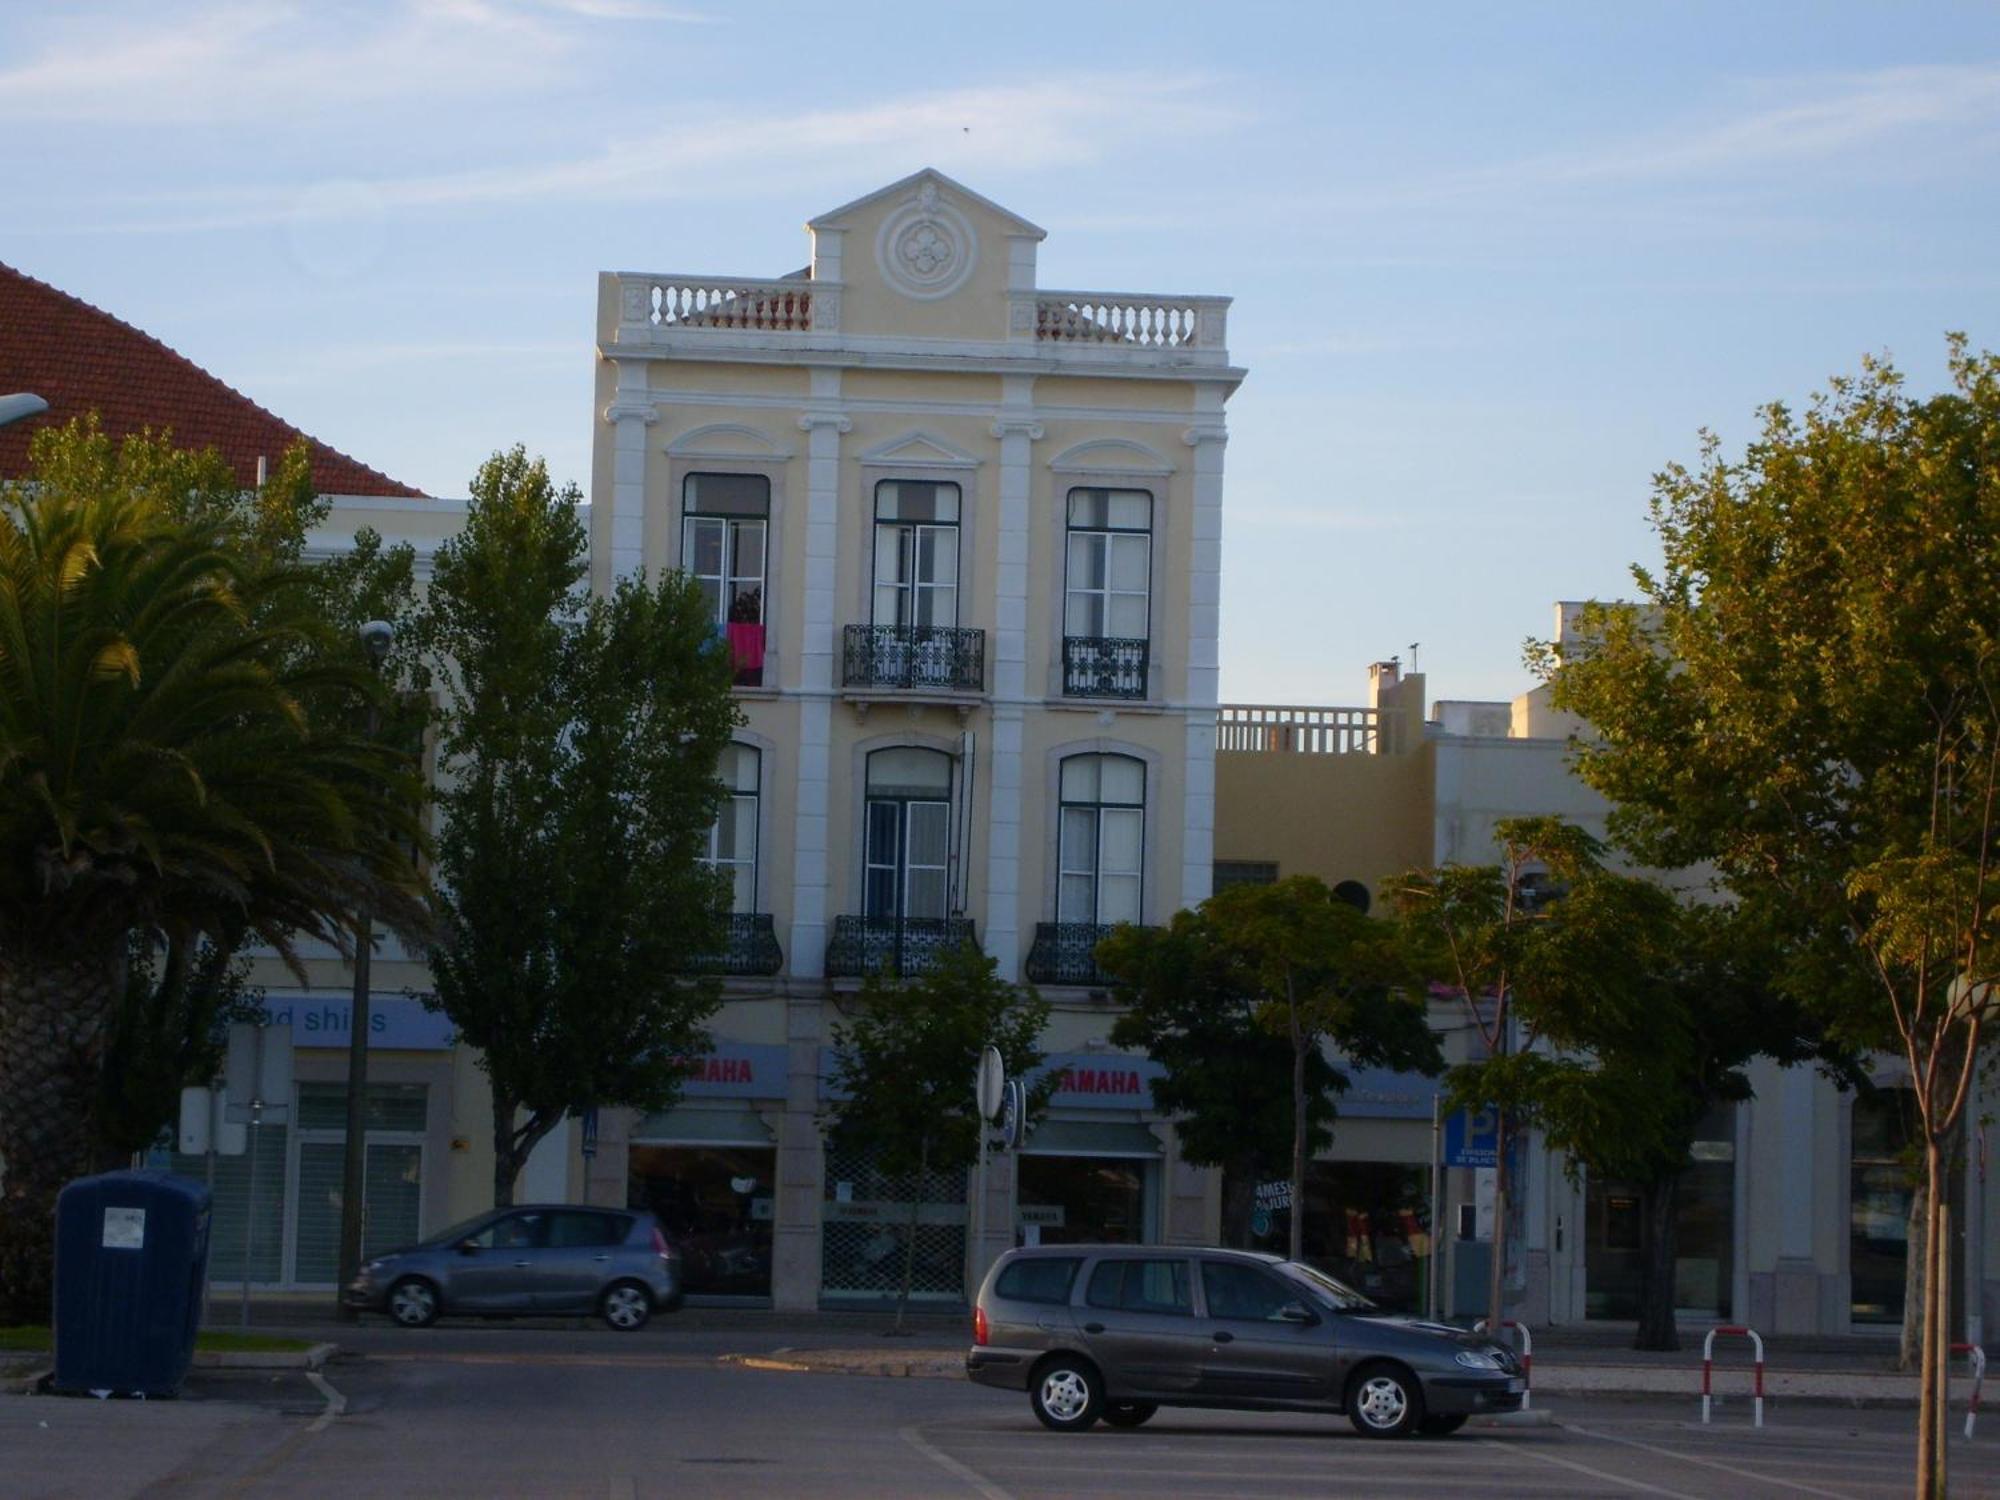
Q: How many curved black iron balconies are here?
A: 3